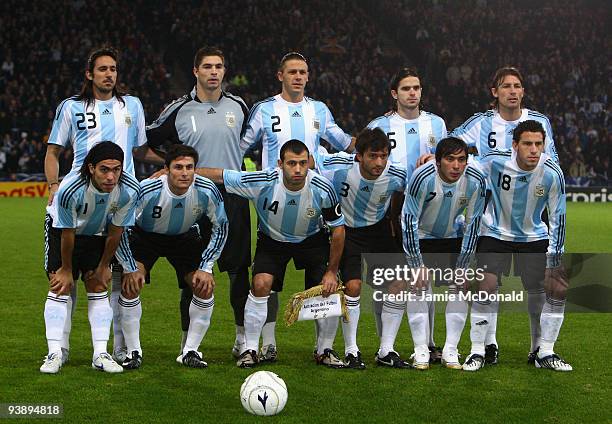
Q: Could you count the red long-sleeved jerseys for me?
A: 0